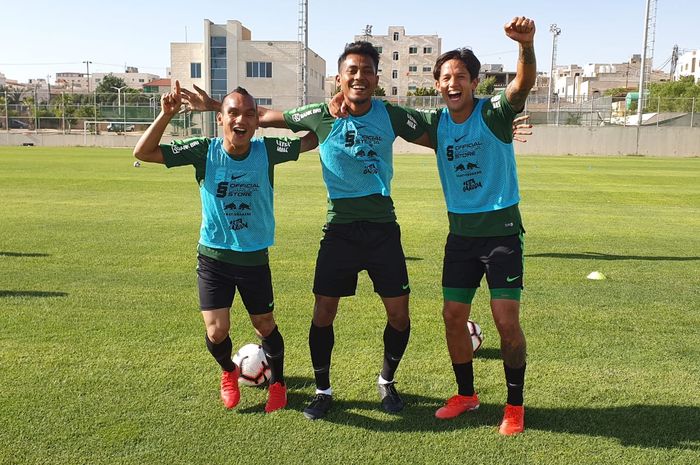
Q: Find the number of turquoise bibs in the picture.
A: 3